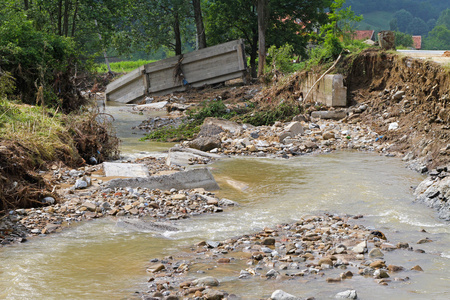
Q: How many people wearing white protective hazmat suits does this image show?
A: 0